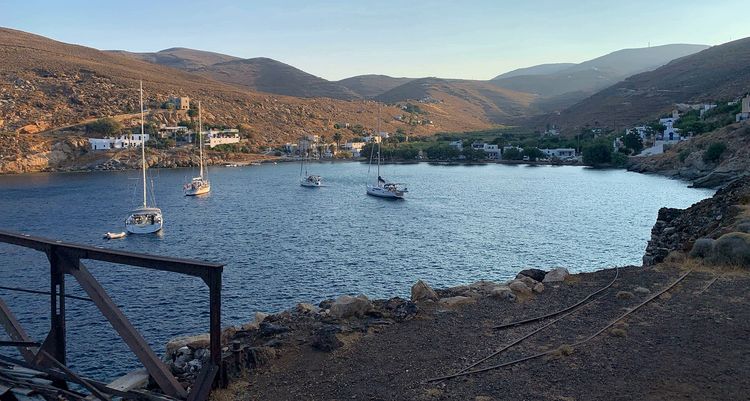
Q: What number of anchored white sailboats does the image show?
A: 4